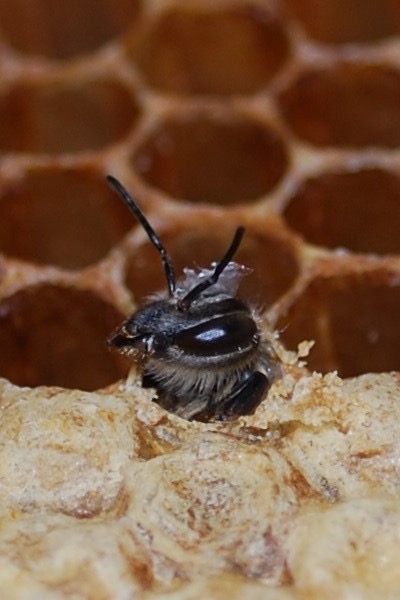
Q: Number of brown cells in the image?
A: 11